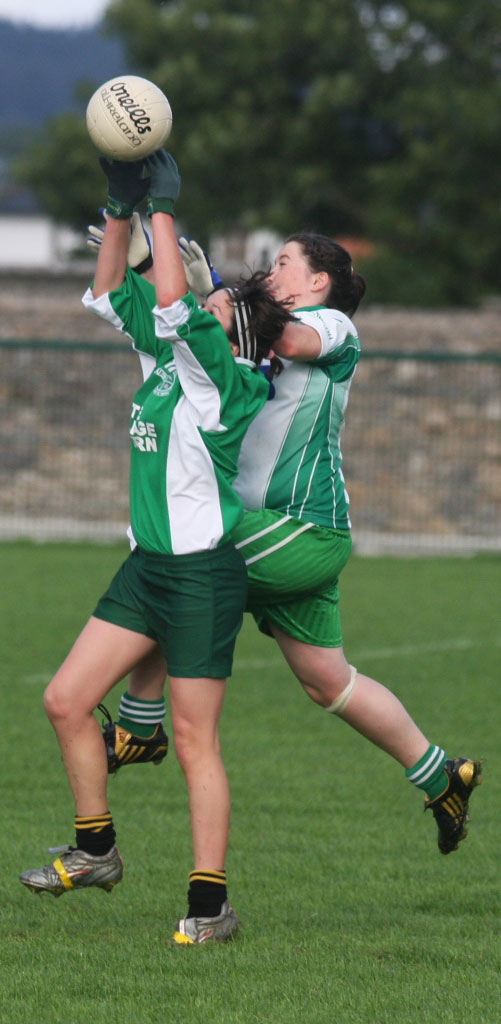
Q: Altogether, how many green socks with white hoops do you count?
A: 2